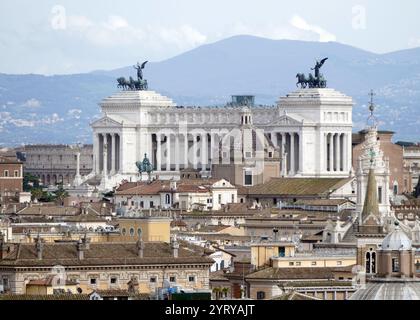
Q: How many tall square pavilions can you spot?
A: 2